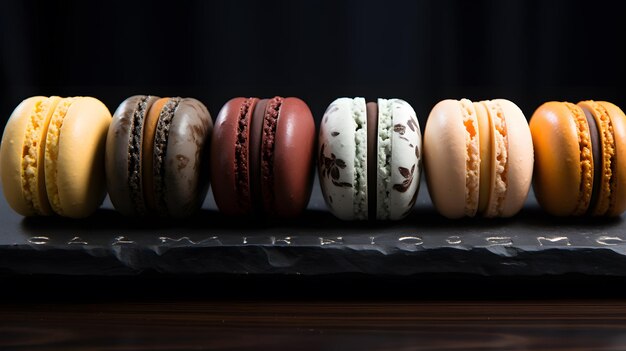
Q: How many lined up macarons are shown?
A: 6